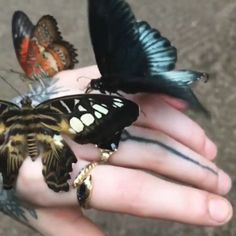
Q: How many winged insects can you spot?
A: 3